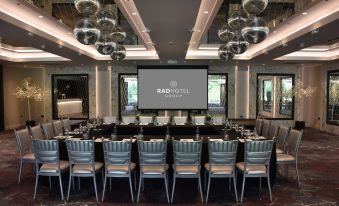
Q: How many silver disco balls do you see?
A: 12